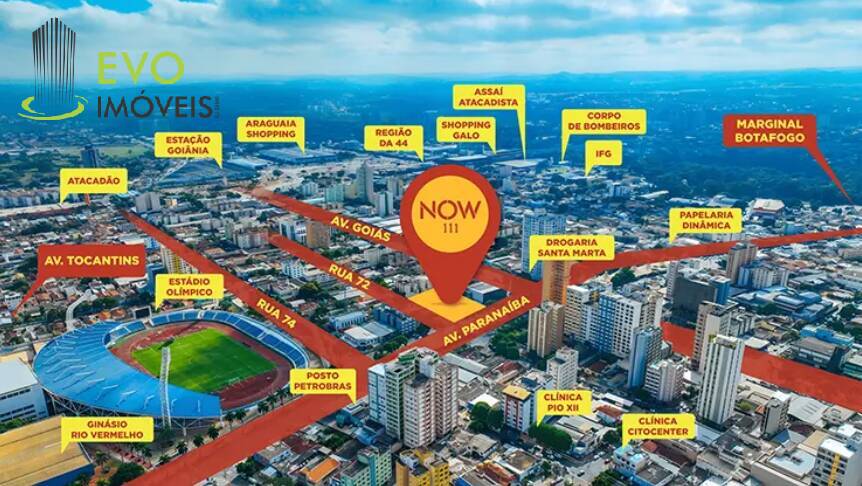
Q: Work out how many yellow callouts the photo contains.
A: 15